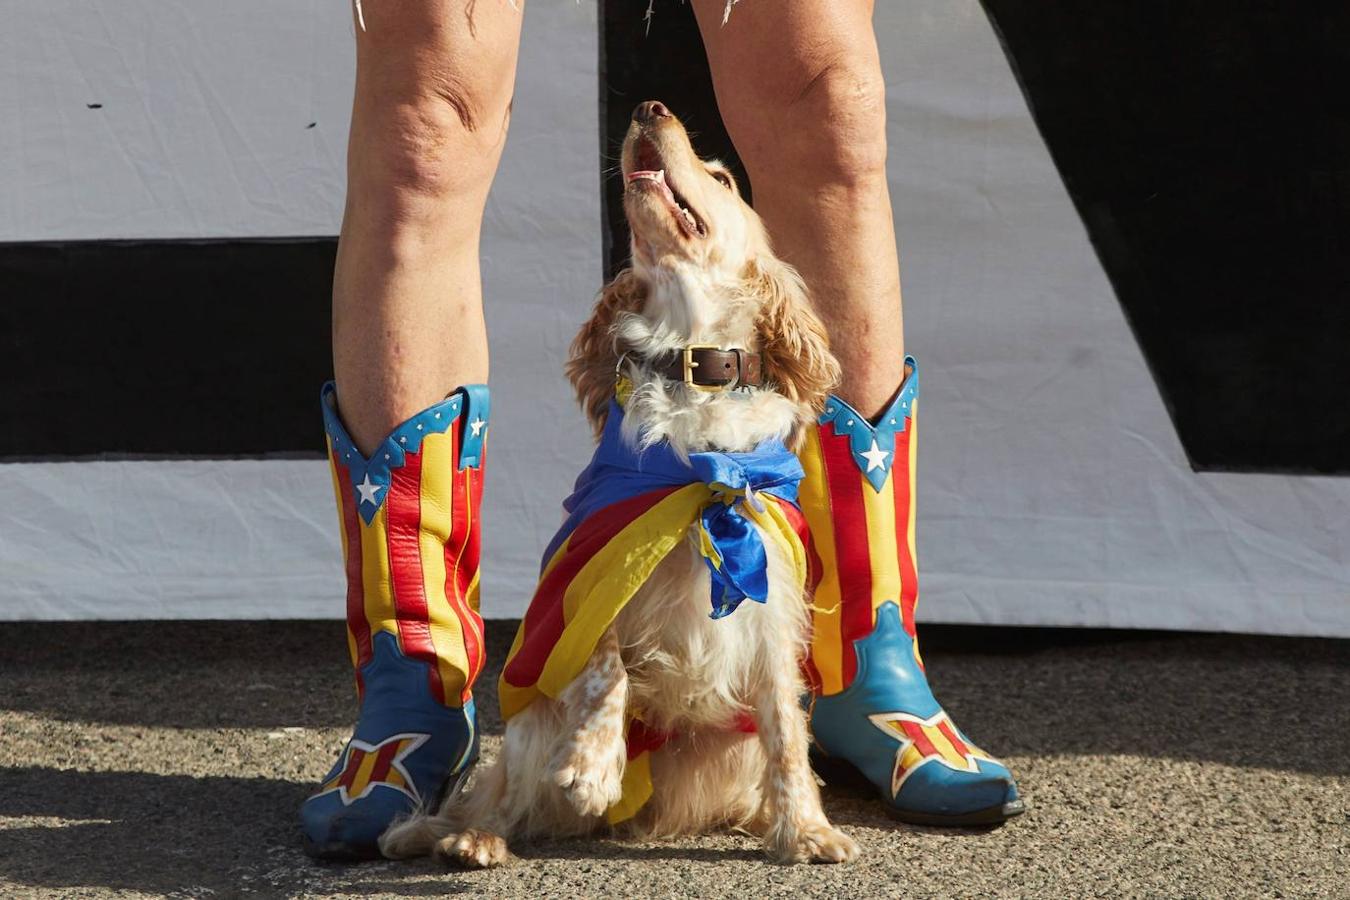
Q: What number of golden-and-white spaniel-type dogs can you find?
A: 1